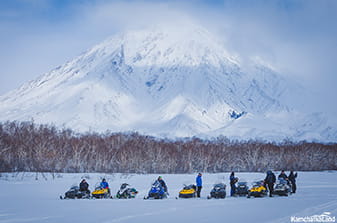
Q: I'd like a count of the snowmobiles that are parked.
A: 9